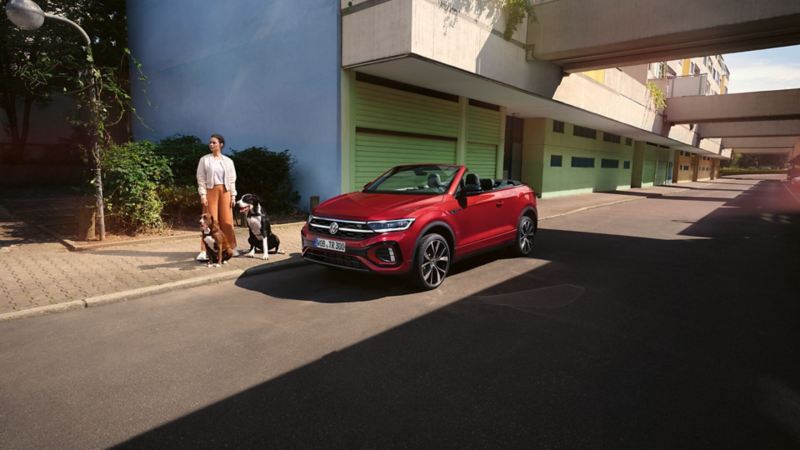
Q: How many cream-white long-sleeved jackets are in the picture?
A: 1